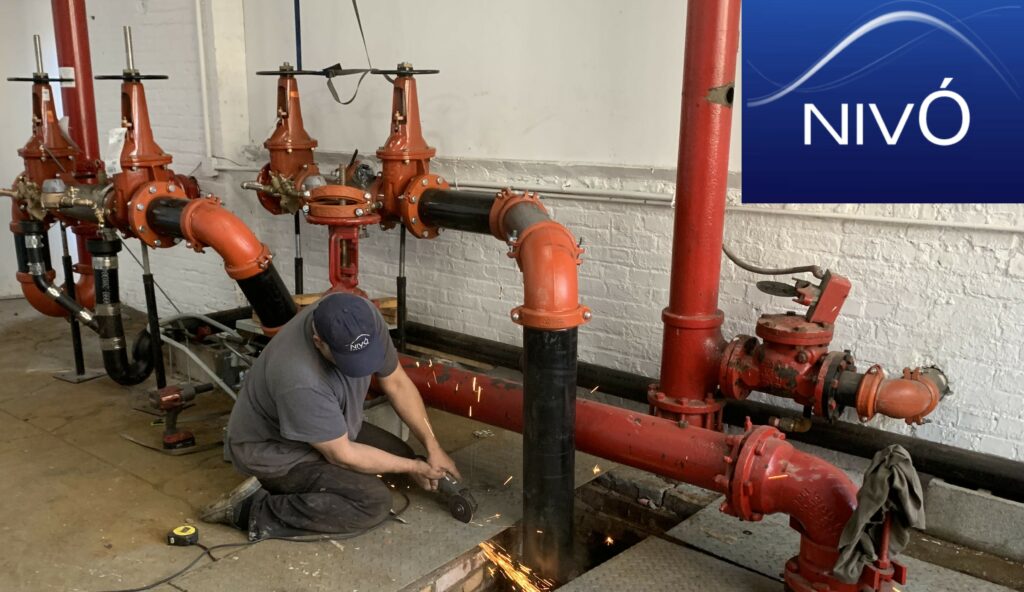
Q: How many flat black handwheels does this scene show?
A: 4